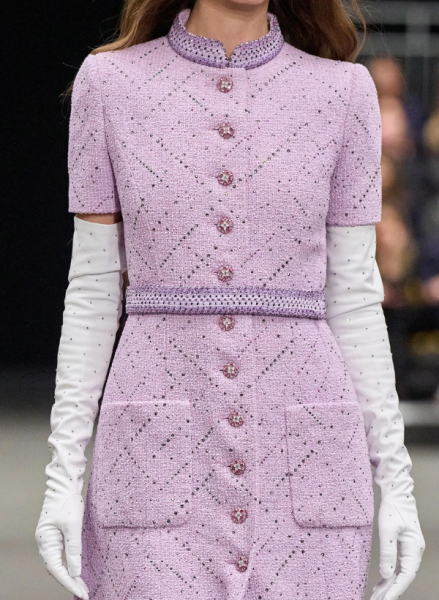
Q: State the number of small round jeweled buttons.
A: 11